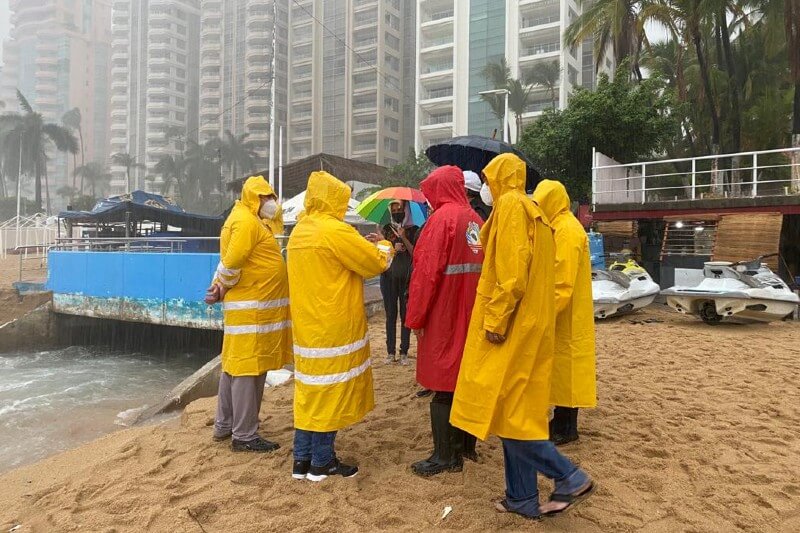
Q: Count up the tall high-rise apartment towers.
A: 5